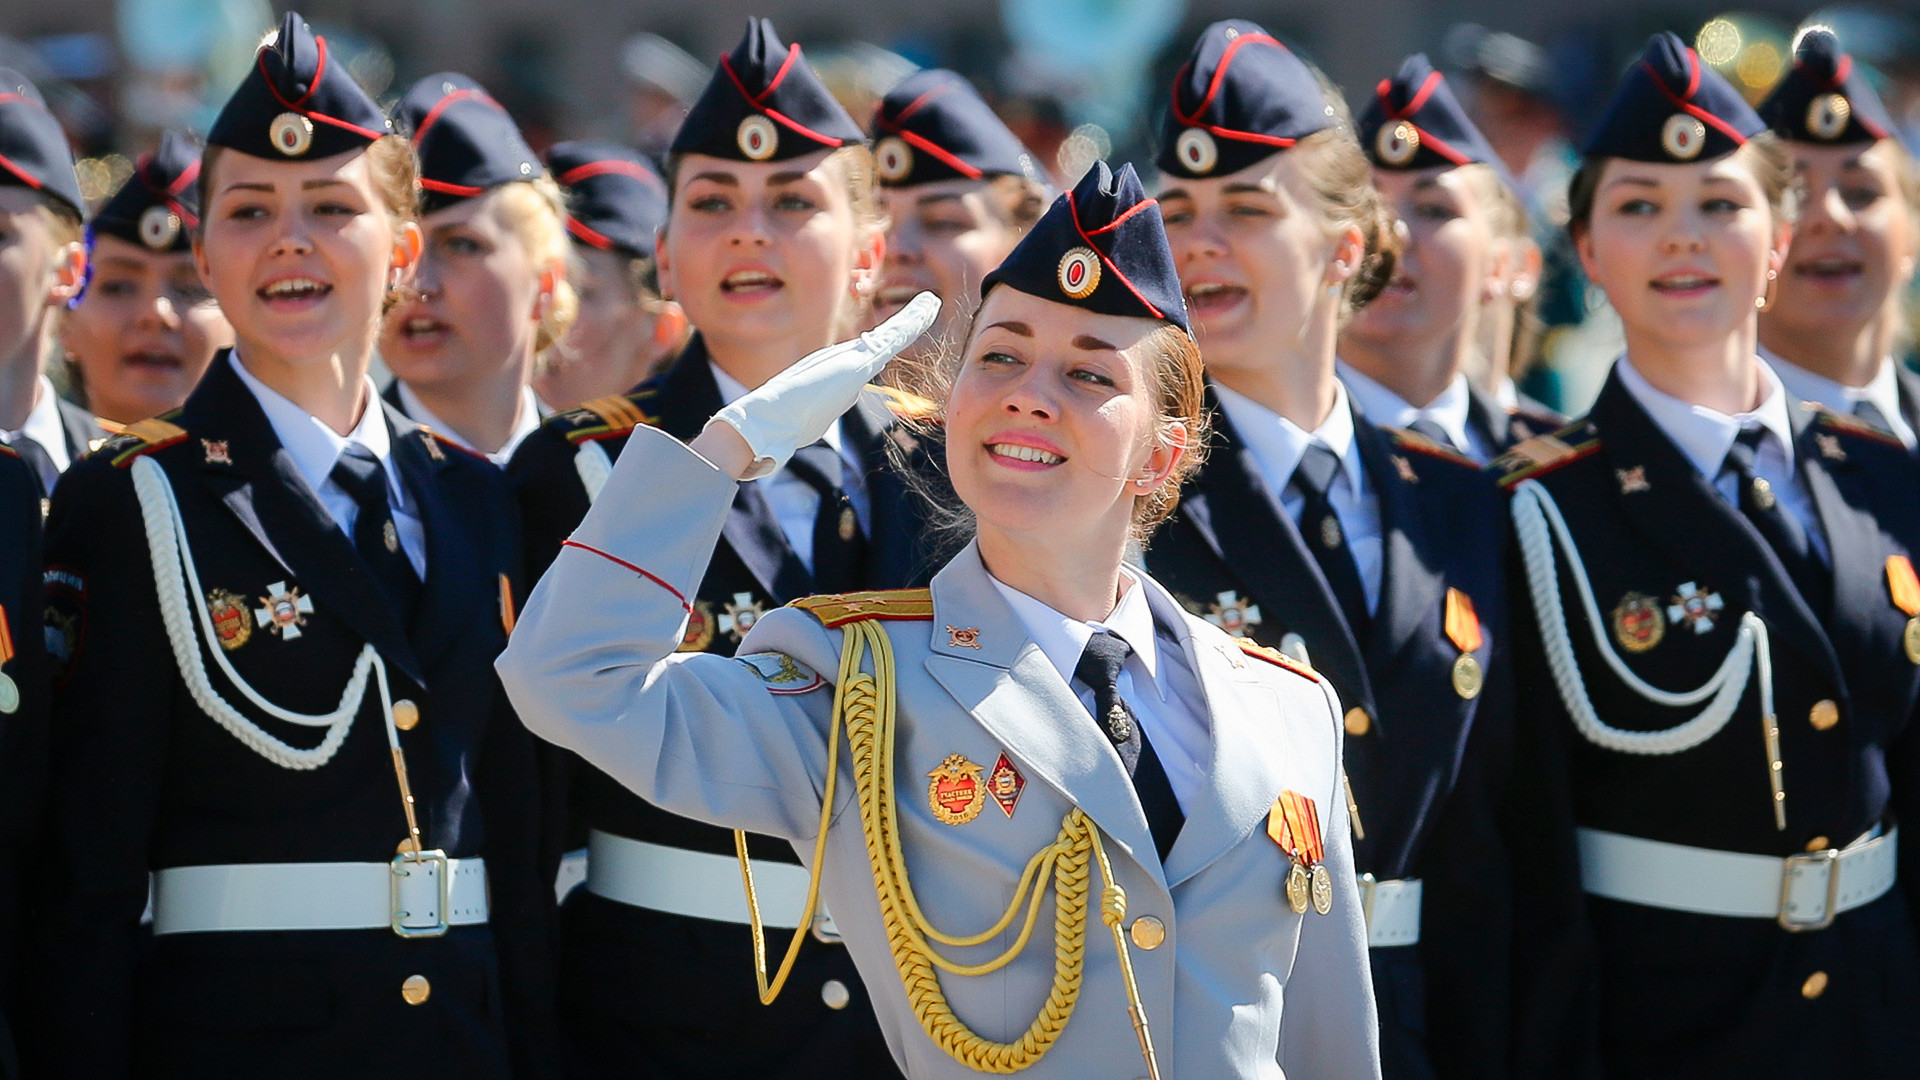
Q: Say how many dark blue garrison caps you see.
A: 12